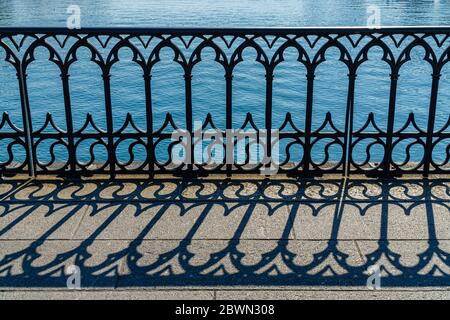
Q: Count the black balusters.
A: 11